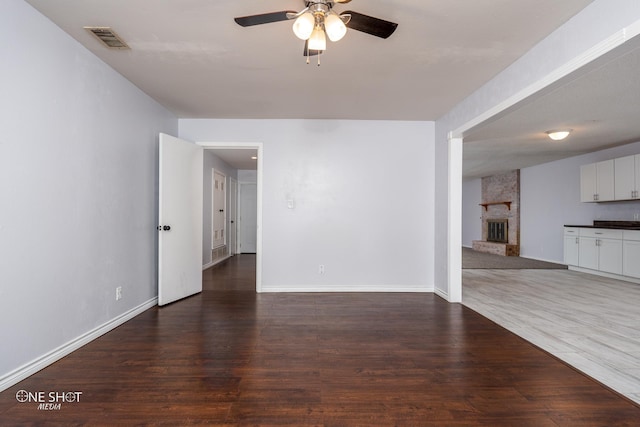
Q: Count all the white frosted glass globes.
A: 3